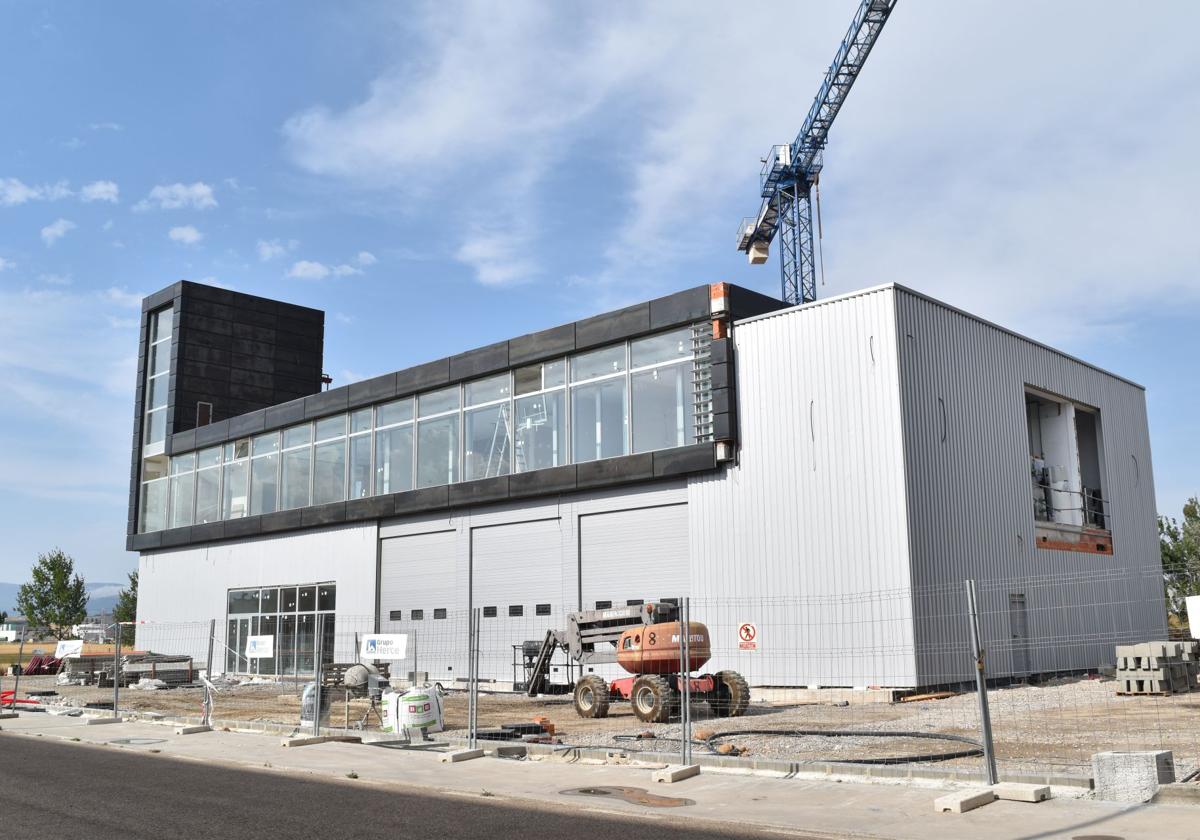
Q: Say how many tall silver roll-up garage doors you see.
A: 3